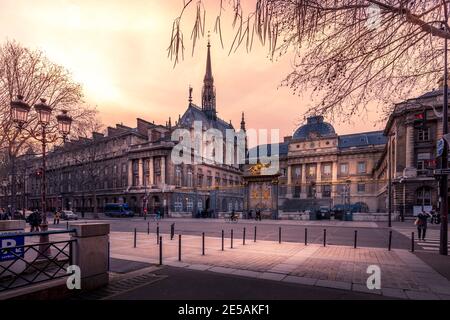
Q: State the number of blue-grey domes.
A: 1